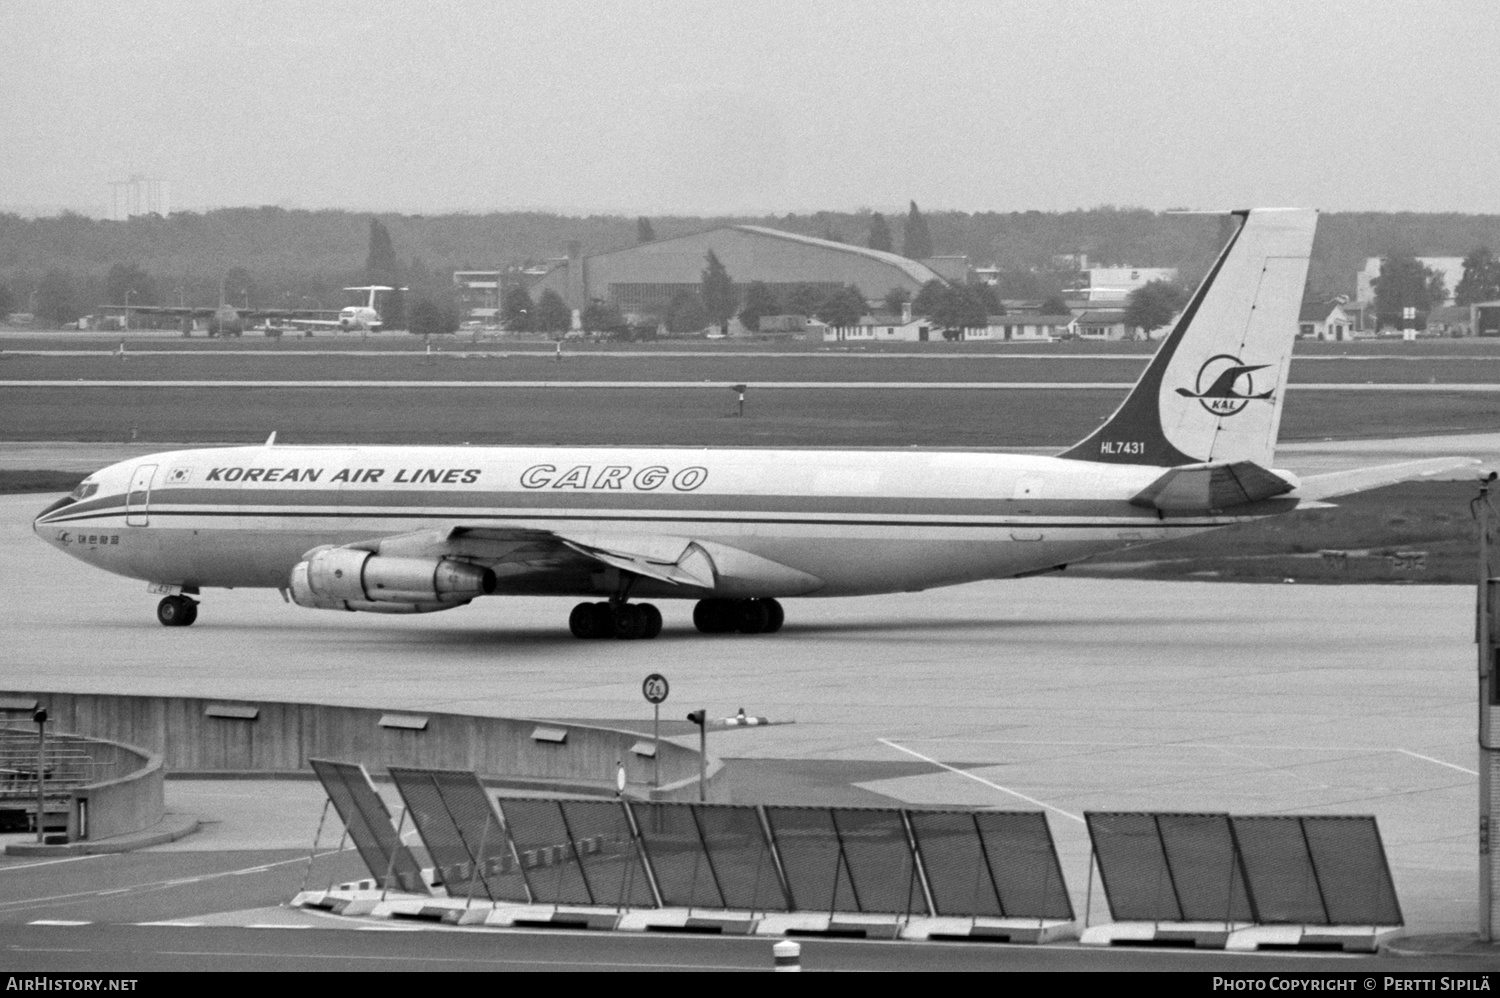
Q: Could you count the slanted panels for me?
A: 8